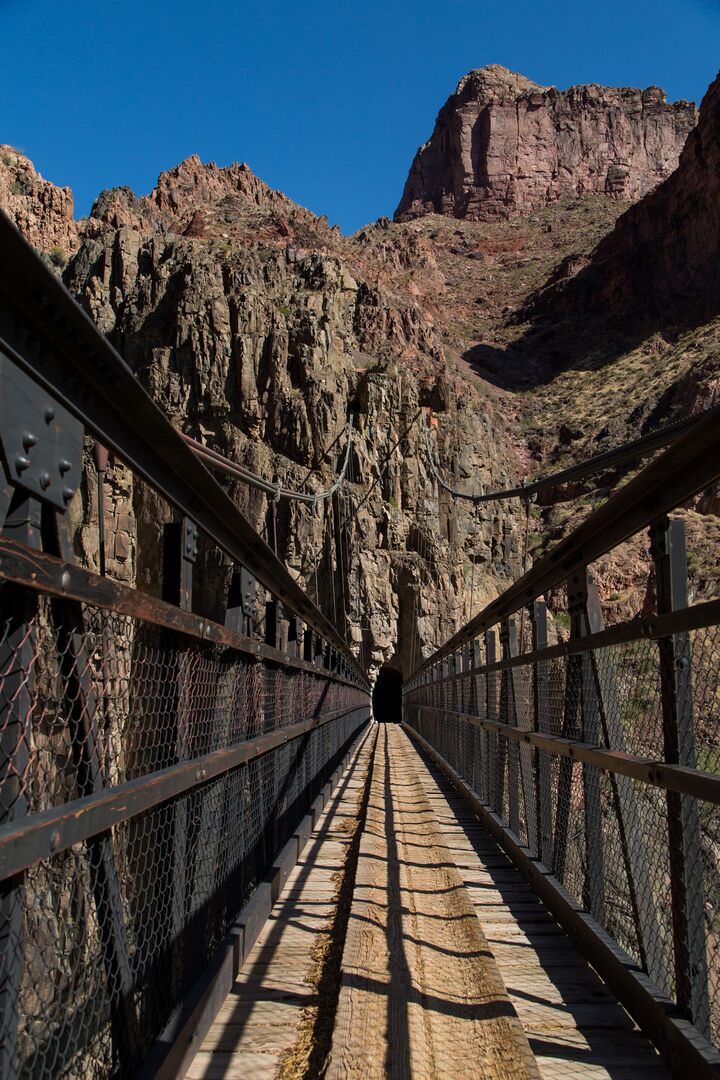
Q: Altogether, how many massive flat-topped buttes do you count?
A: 1